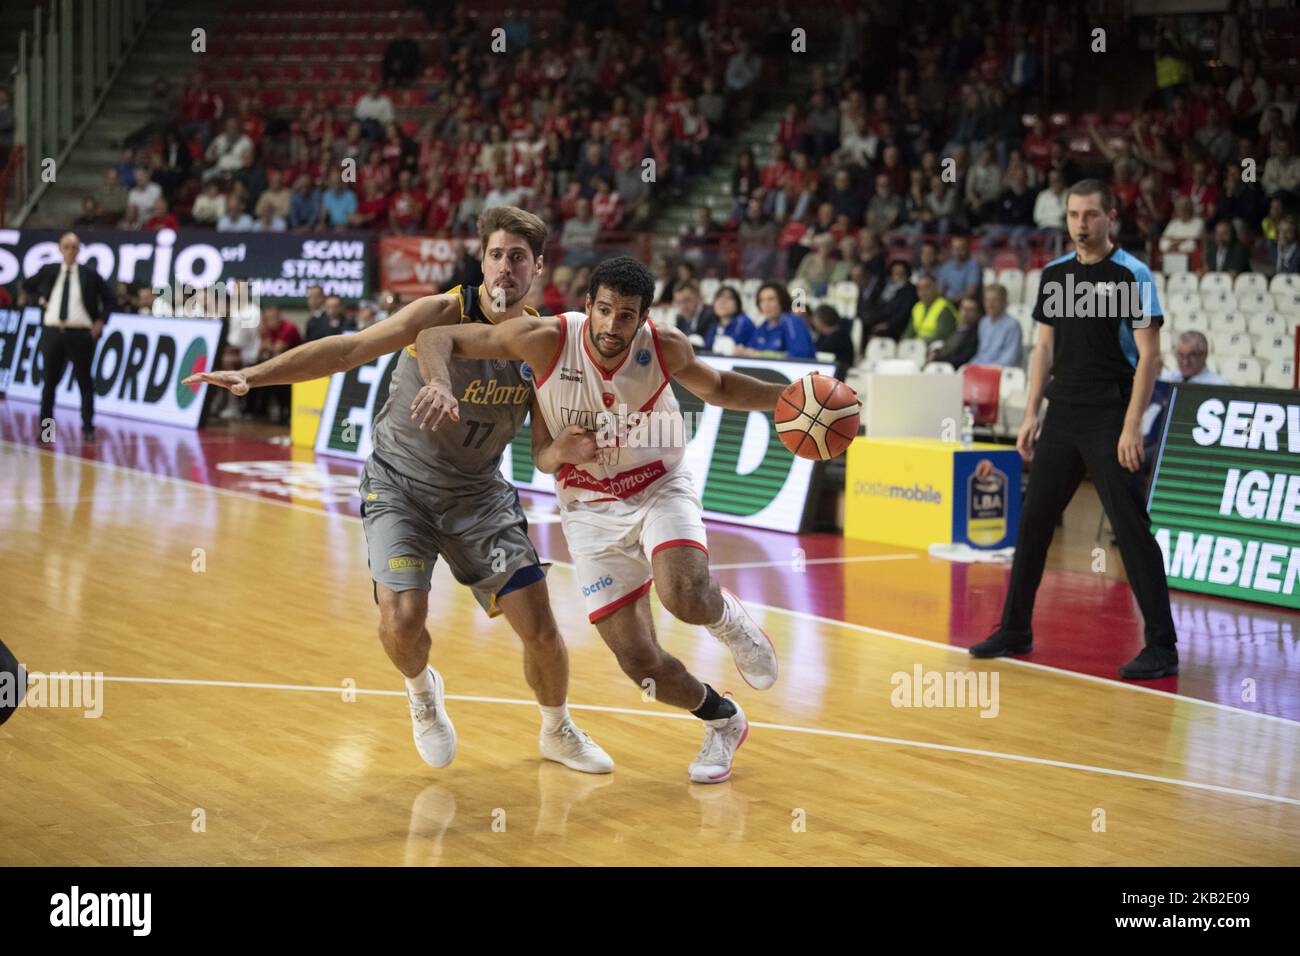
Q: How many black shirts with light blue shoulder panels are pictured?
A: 1